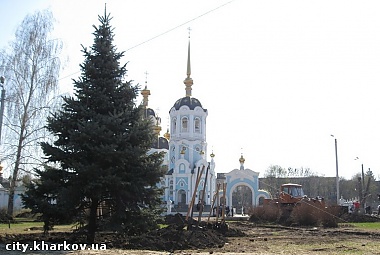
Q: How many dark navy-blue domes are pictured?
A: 3